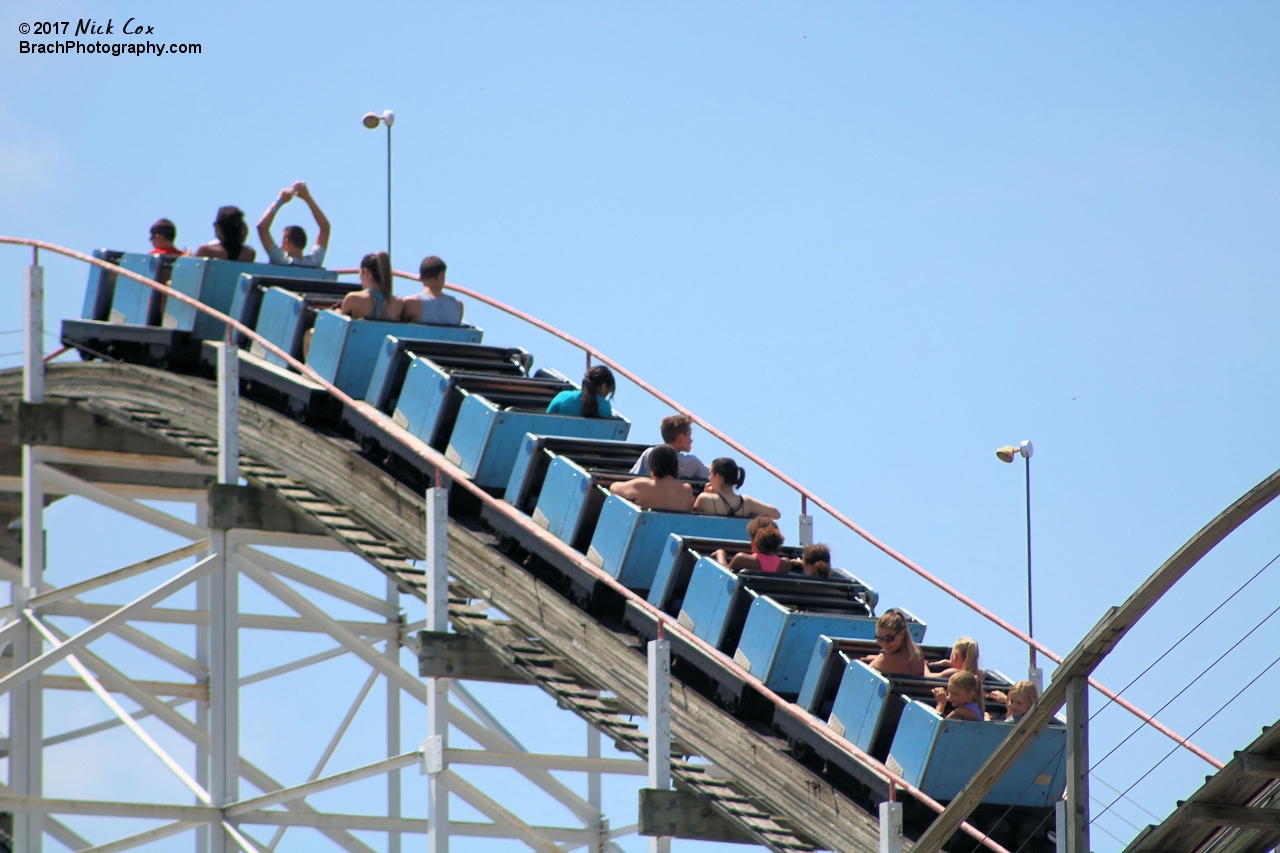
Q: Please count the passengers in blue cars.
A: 15